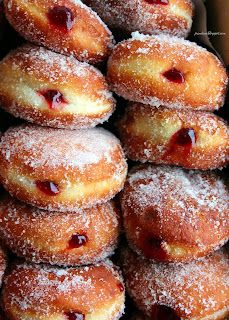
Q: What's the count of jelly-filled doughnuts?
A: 10